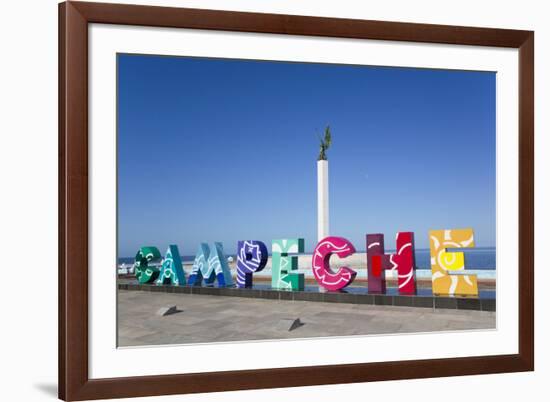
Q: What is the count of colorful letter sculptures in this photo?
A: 8